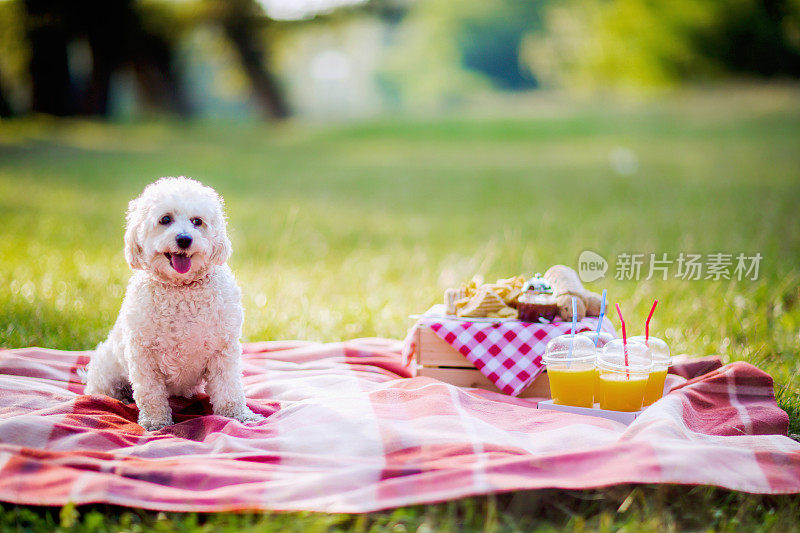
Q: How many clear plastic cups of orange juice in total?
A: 4